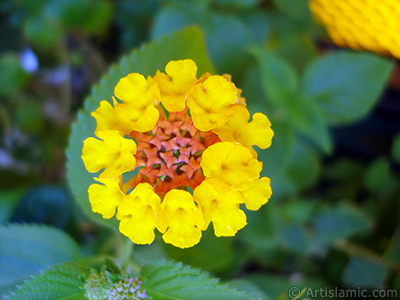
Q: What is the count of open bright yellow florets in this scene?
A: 12